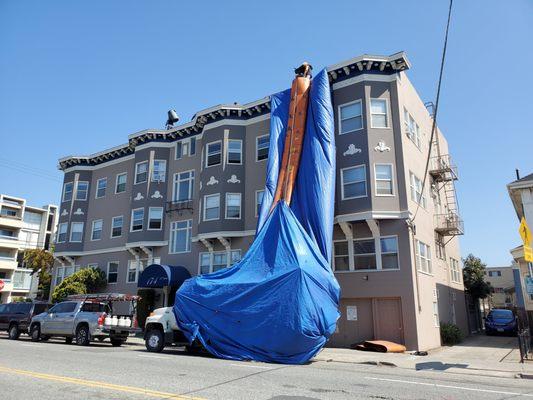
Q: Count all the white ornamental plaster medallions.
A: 8